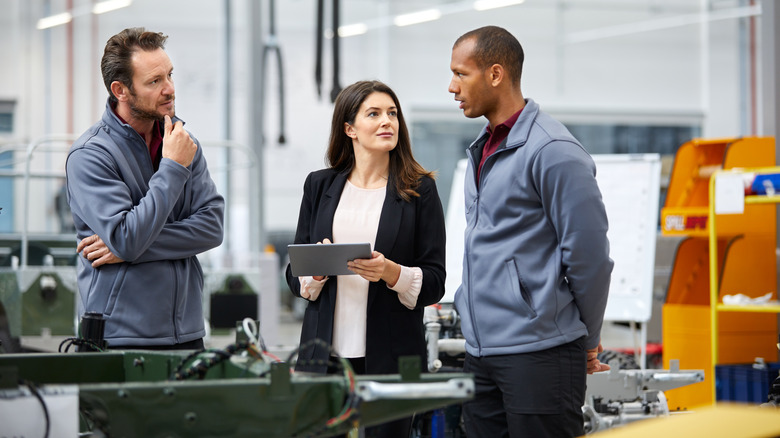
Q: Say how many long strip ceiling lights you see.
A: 5